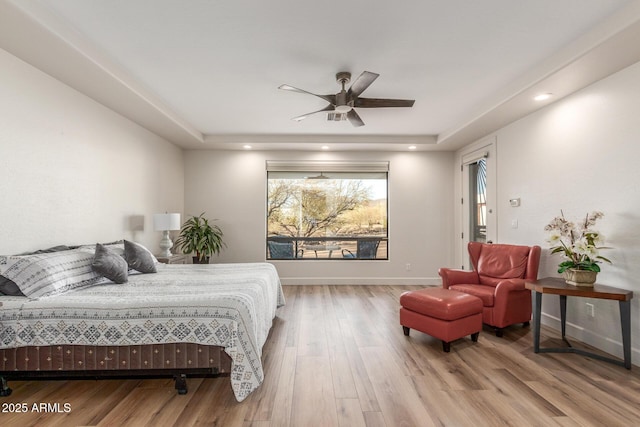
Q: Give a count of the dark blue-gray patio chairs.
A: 2